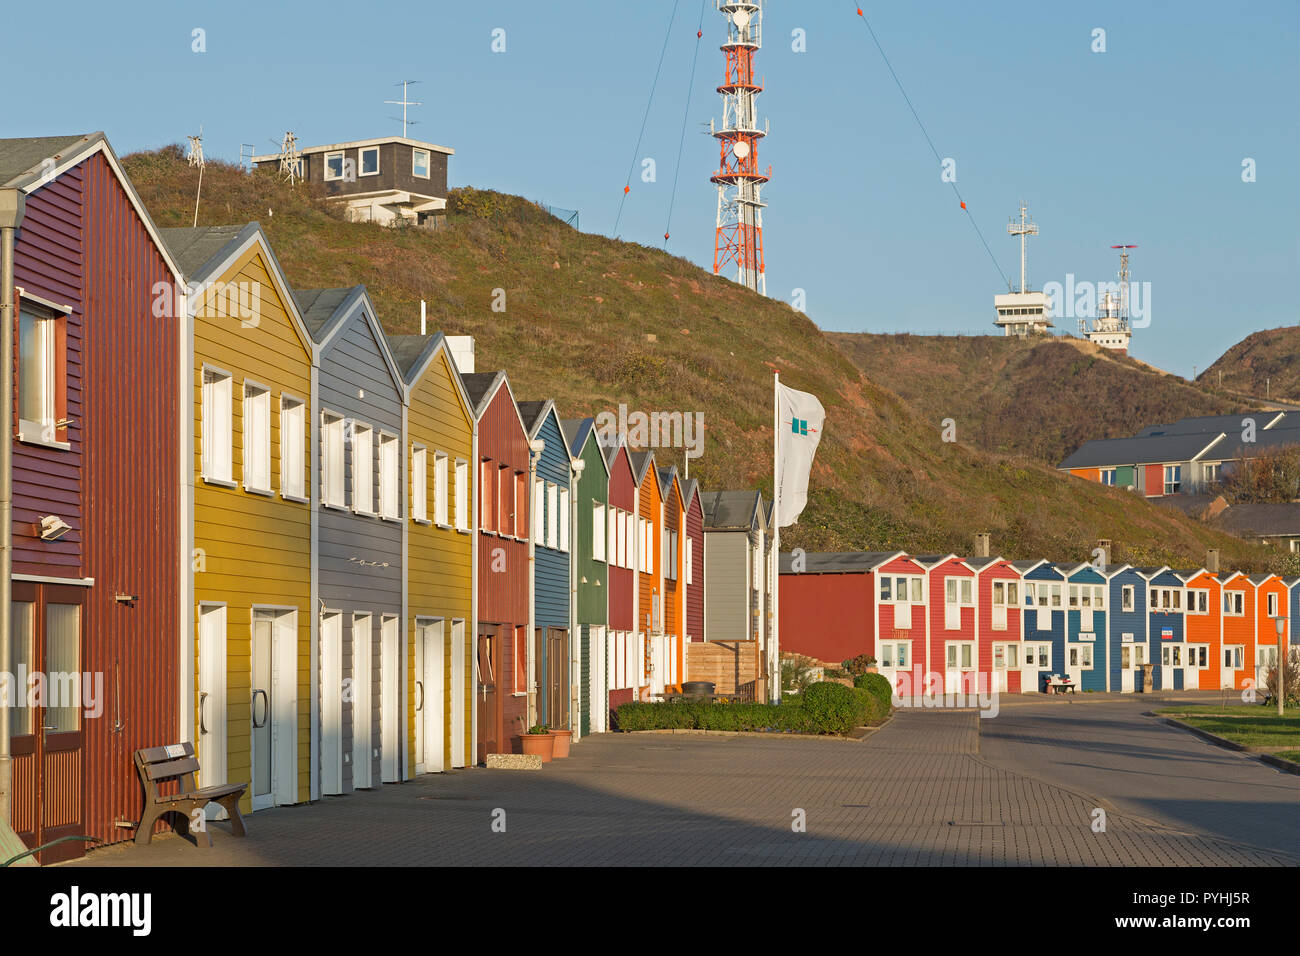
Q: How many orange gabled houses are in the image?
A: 5